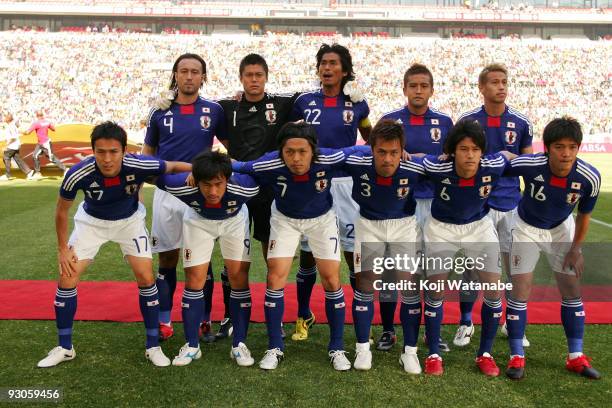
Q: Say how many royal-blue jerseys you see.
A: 10